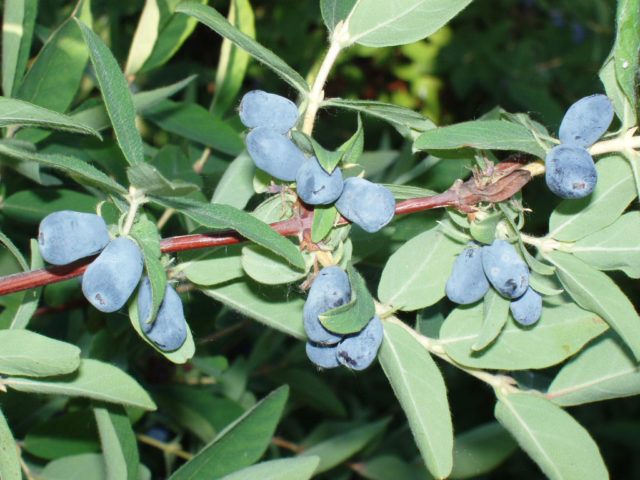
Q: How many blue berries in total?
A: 15